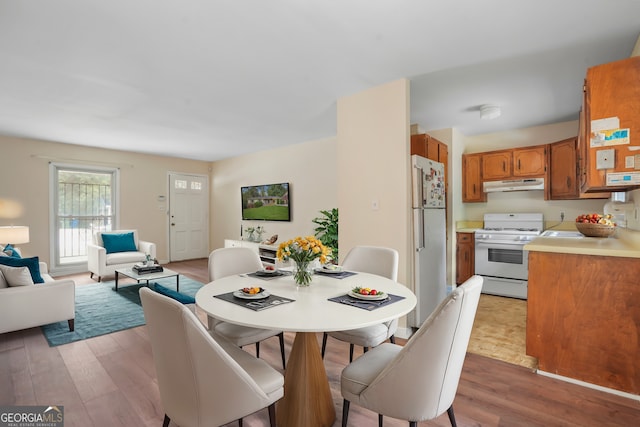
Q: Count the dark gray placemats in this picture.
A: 4